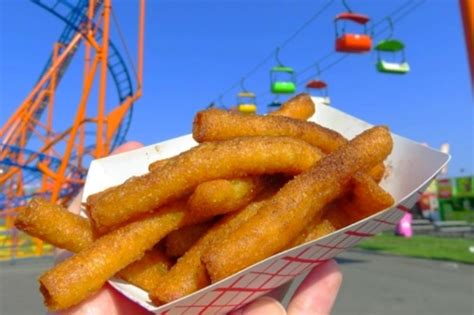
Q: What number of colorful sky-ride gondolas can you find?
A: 6